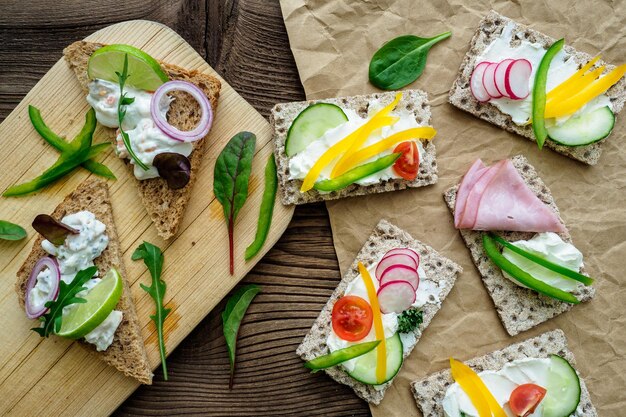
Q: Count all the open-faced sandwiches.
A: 7